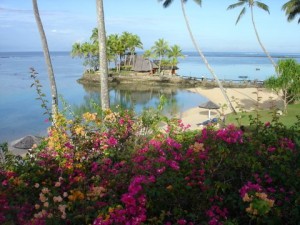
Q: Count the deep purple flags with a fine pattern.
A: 0